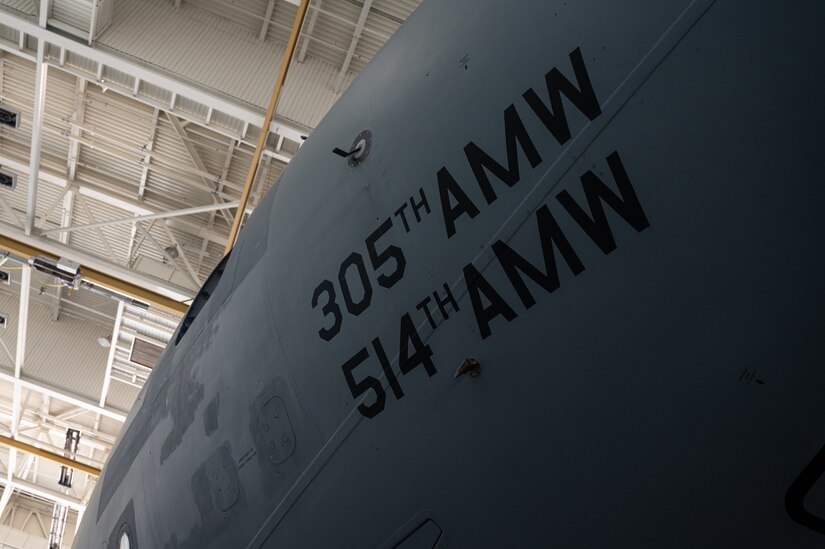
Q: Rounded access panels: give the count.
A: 2